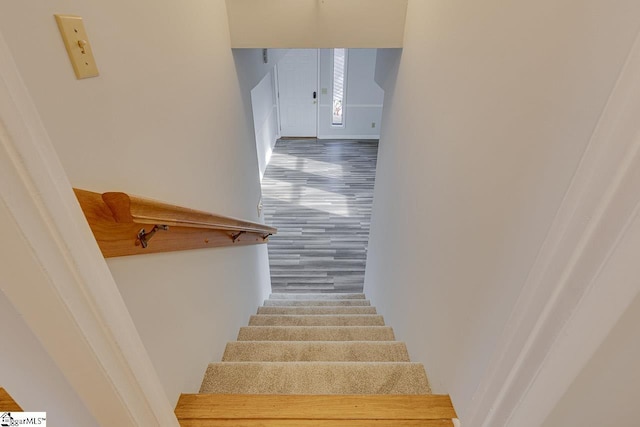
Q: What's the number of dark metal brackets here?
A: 3